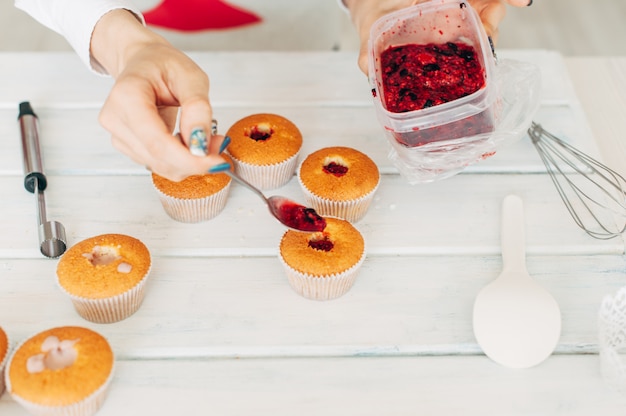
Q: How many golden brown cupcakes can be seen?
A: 7